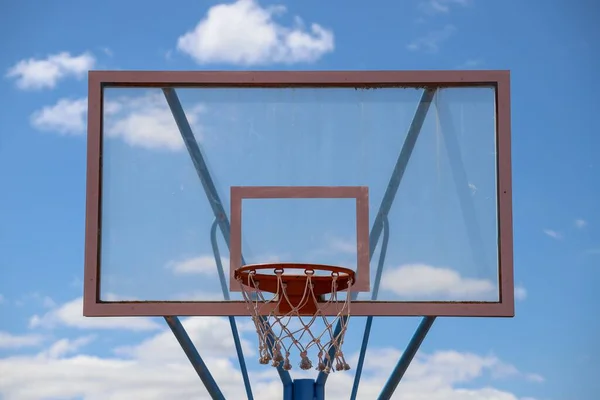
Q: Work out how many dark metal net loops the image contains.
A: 4